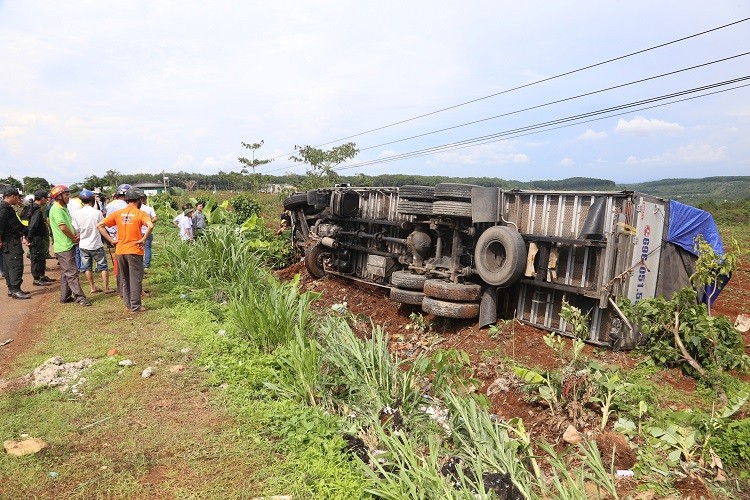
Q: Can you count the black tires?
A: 11